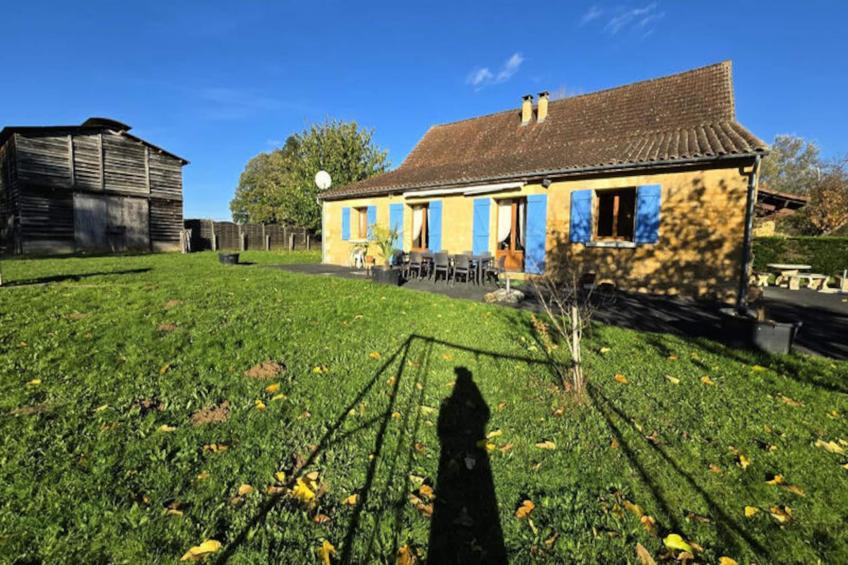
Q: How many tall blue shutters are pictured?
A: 4